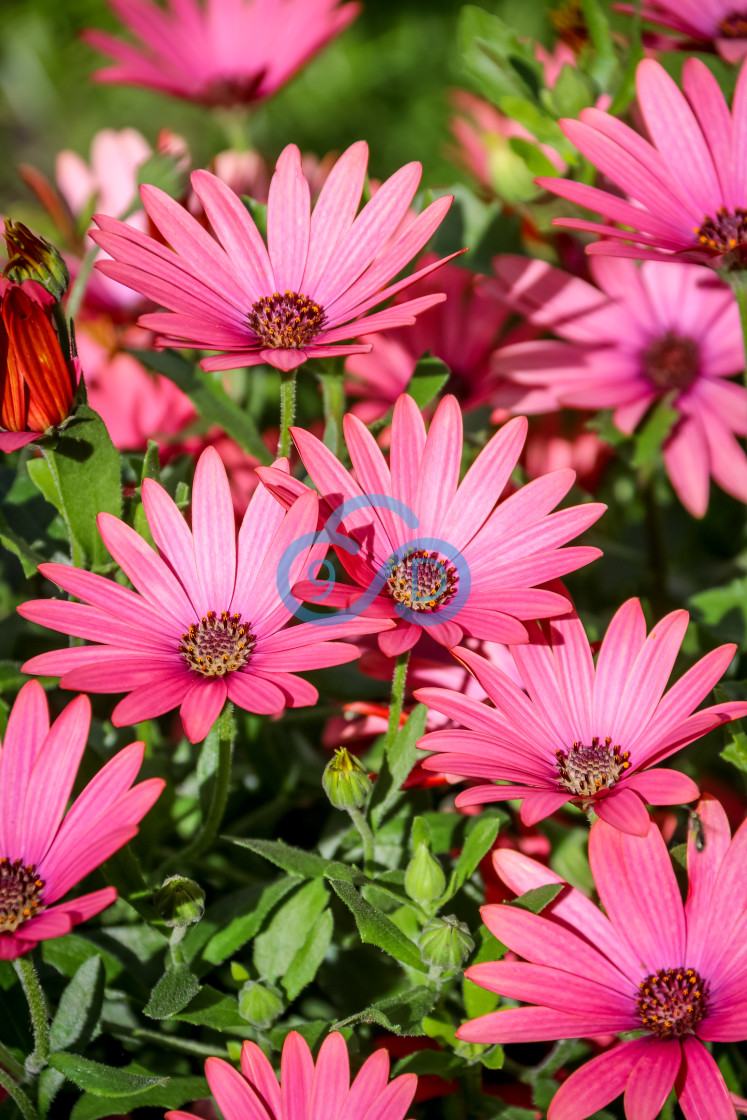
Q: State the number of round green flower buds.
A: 5